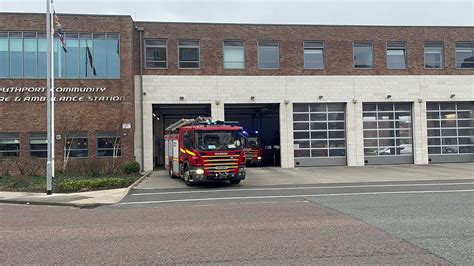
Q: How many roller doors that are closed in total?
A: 3